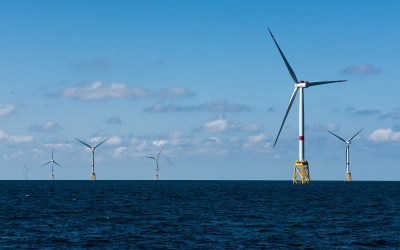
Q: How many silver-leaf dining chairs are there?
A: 0